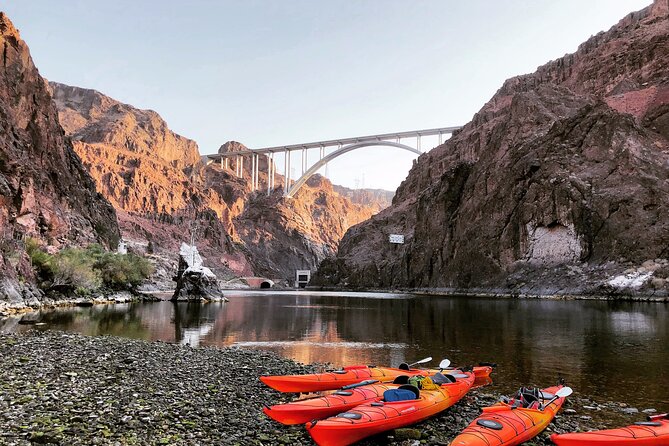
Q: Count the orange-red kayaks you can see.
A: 5